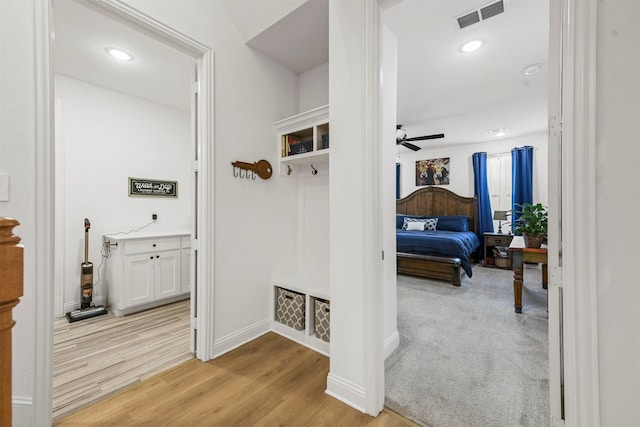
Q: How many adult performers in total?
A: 0